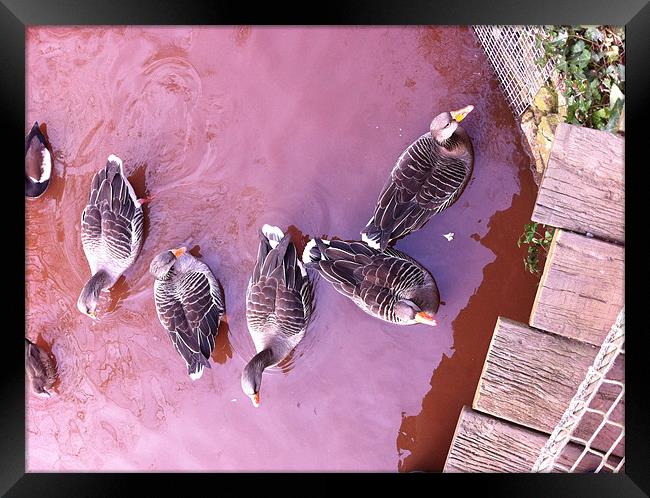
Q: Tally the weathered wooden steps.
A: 4